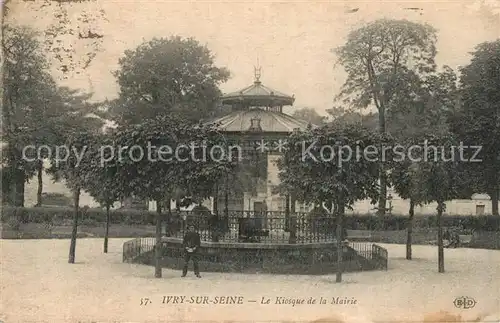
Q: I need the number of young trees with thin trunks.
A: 6